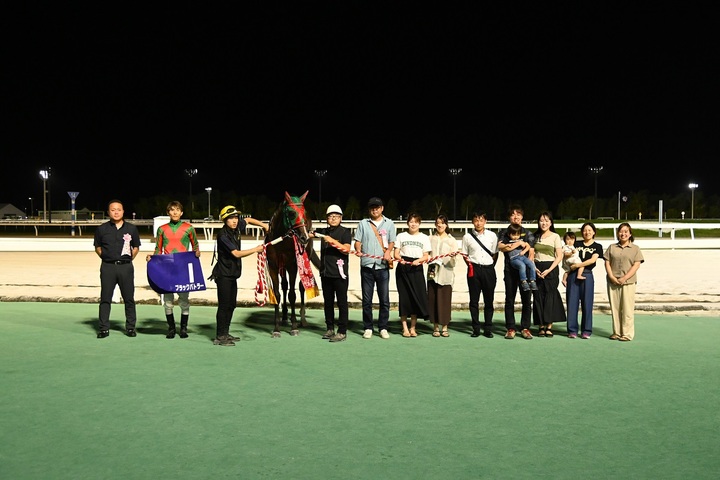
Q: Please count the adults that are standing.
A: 12